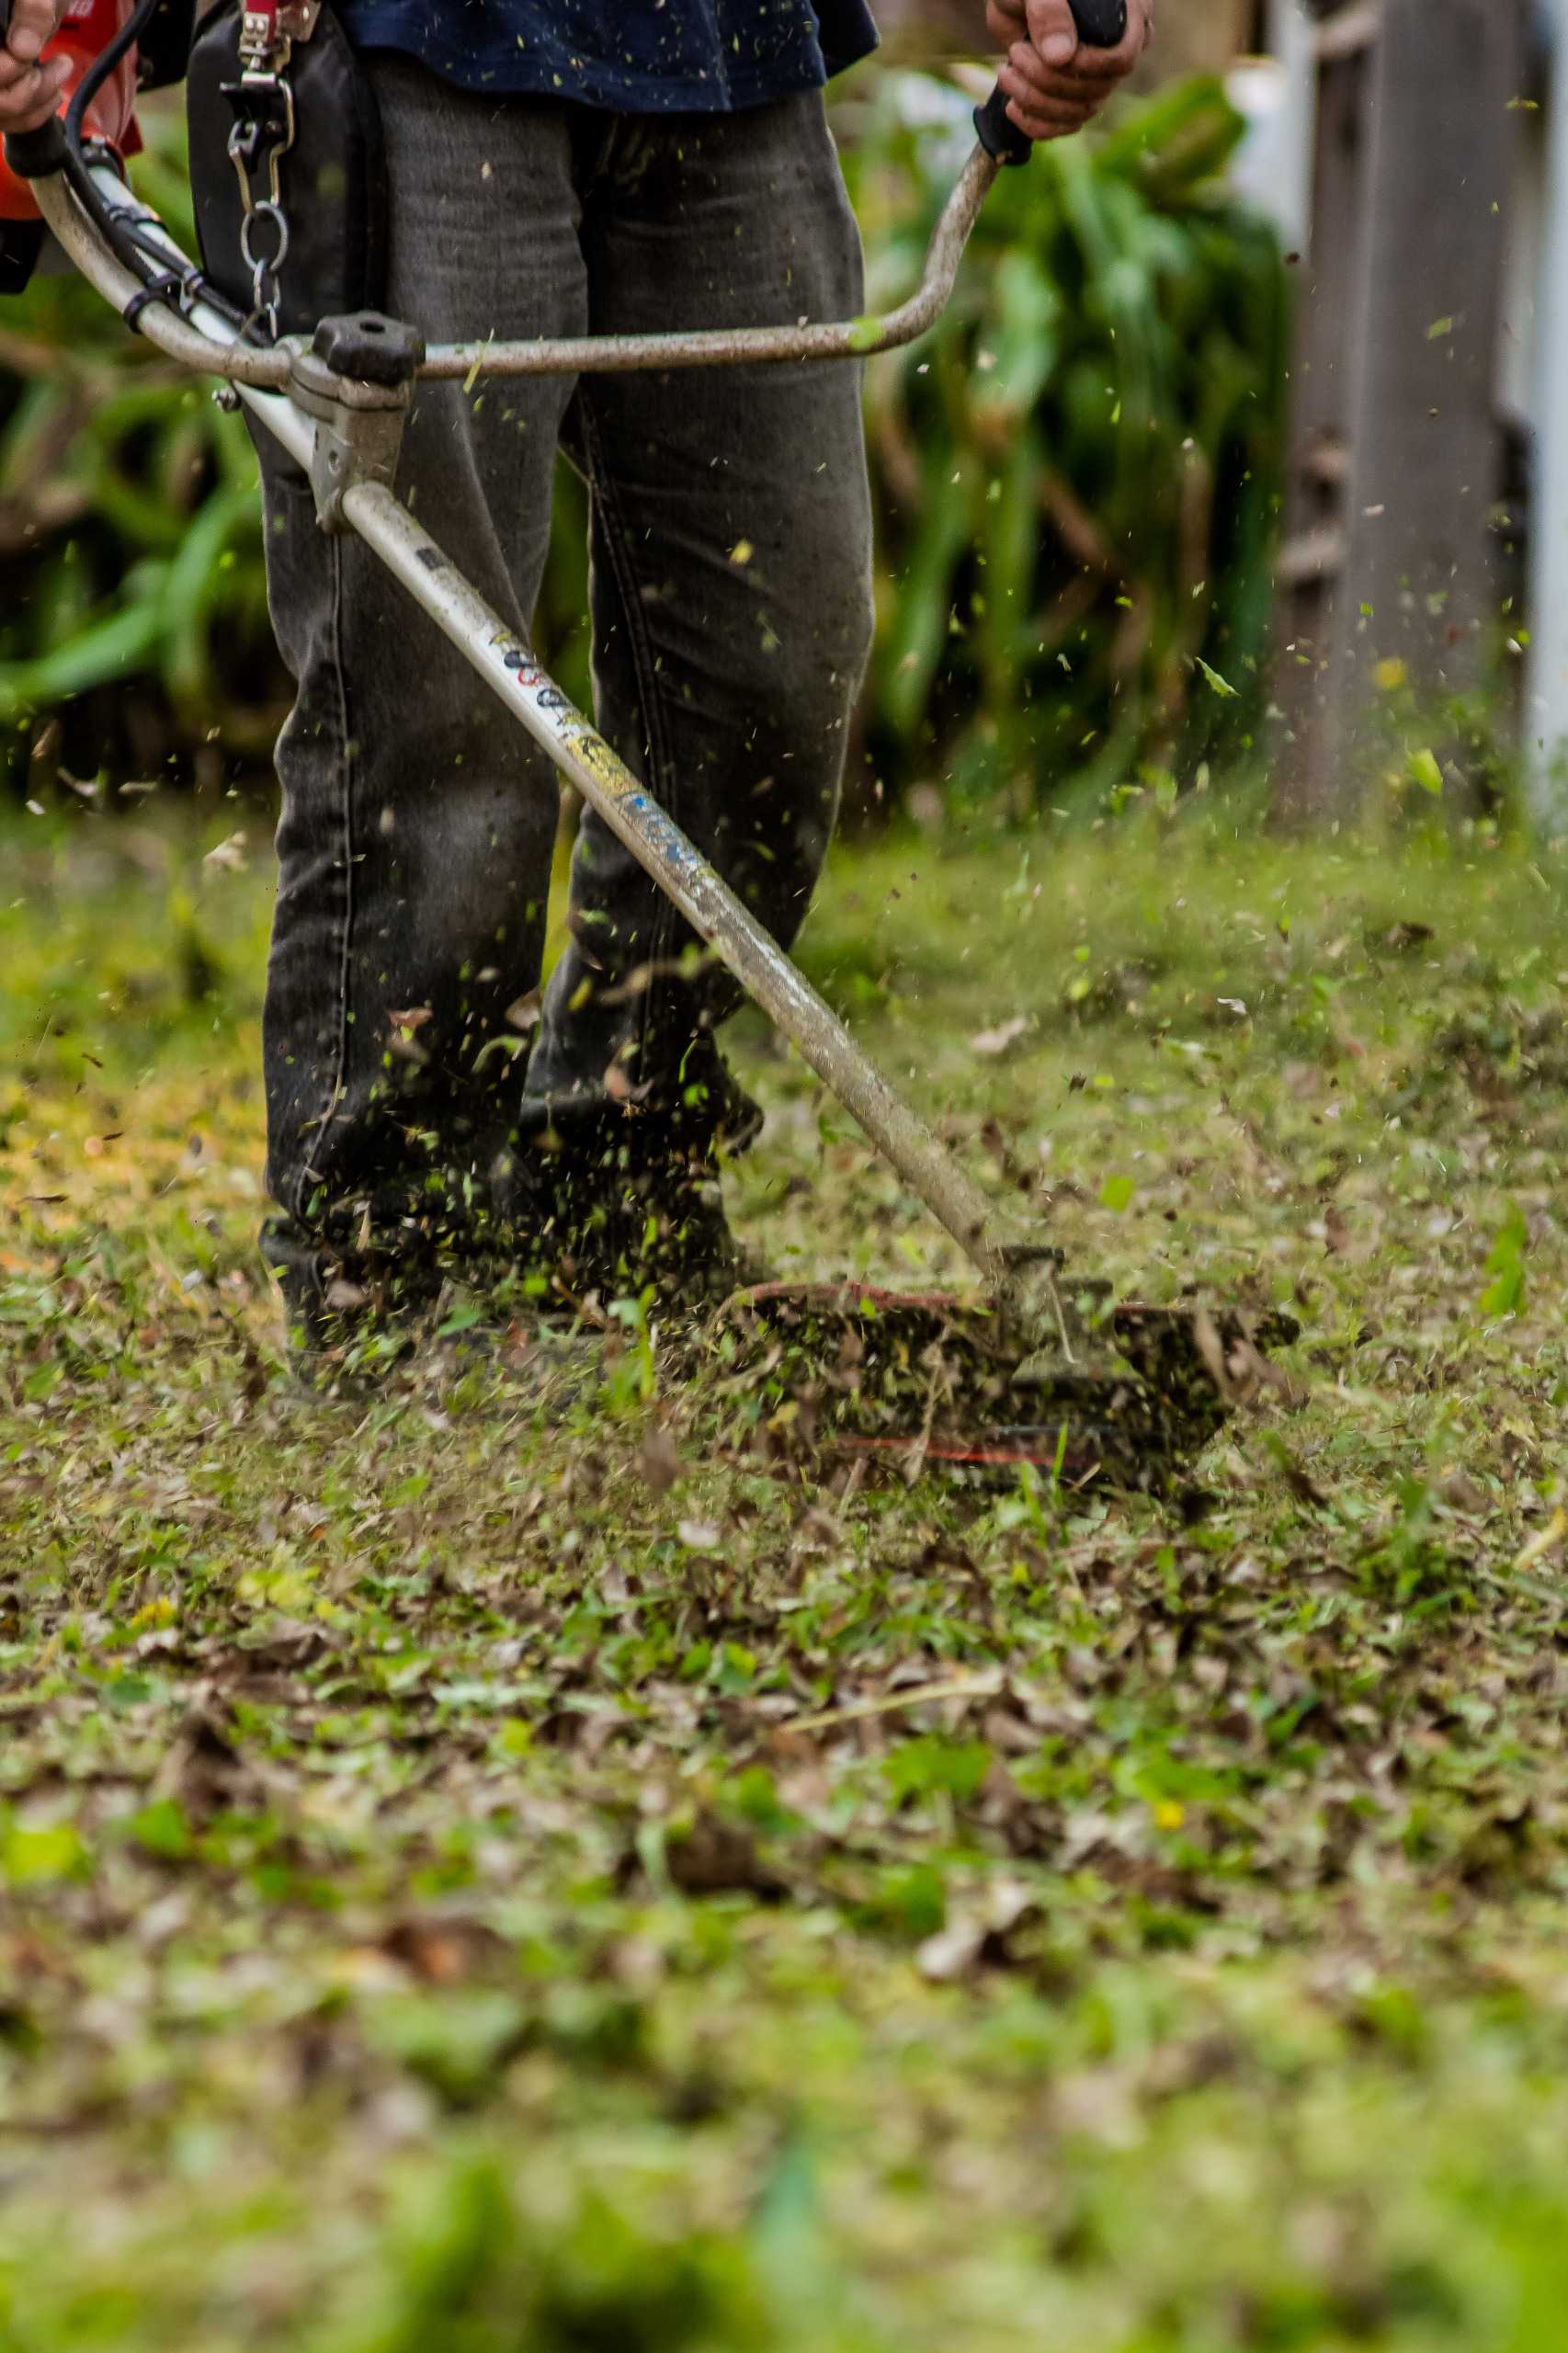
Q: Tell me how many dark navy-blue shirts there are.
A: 1